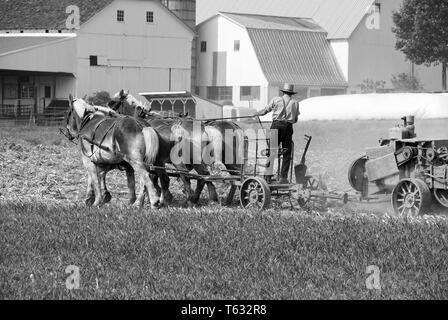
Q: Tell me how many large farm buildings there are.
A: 3